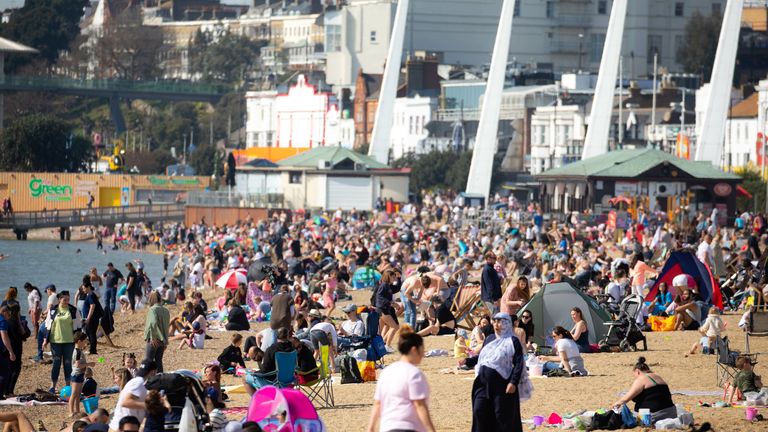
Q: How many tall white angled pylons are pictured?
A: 4